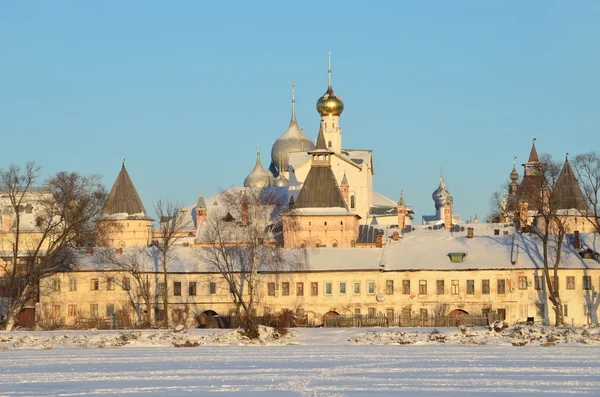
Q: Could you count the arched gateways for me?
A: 3